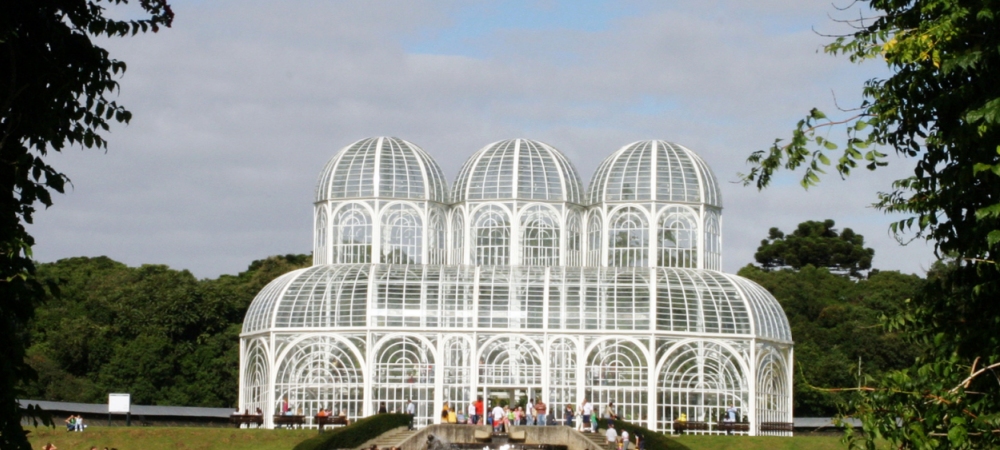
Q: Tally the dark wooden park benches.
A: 6